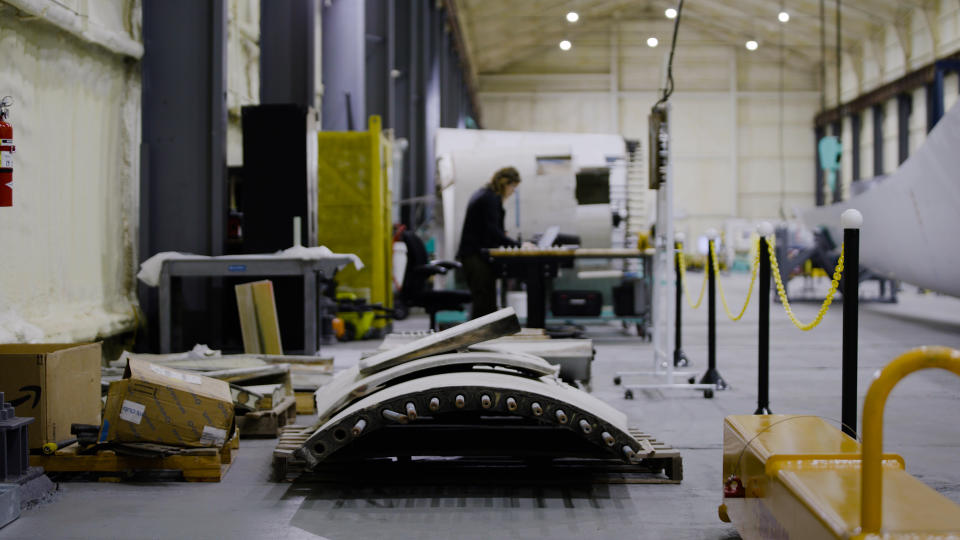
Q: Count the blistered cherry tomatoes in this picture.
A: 0